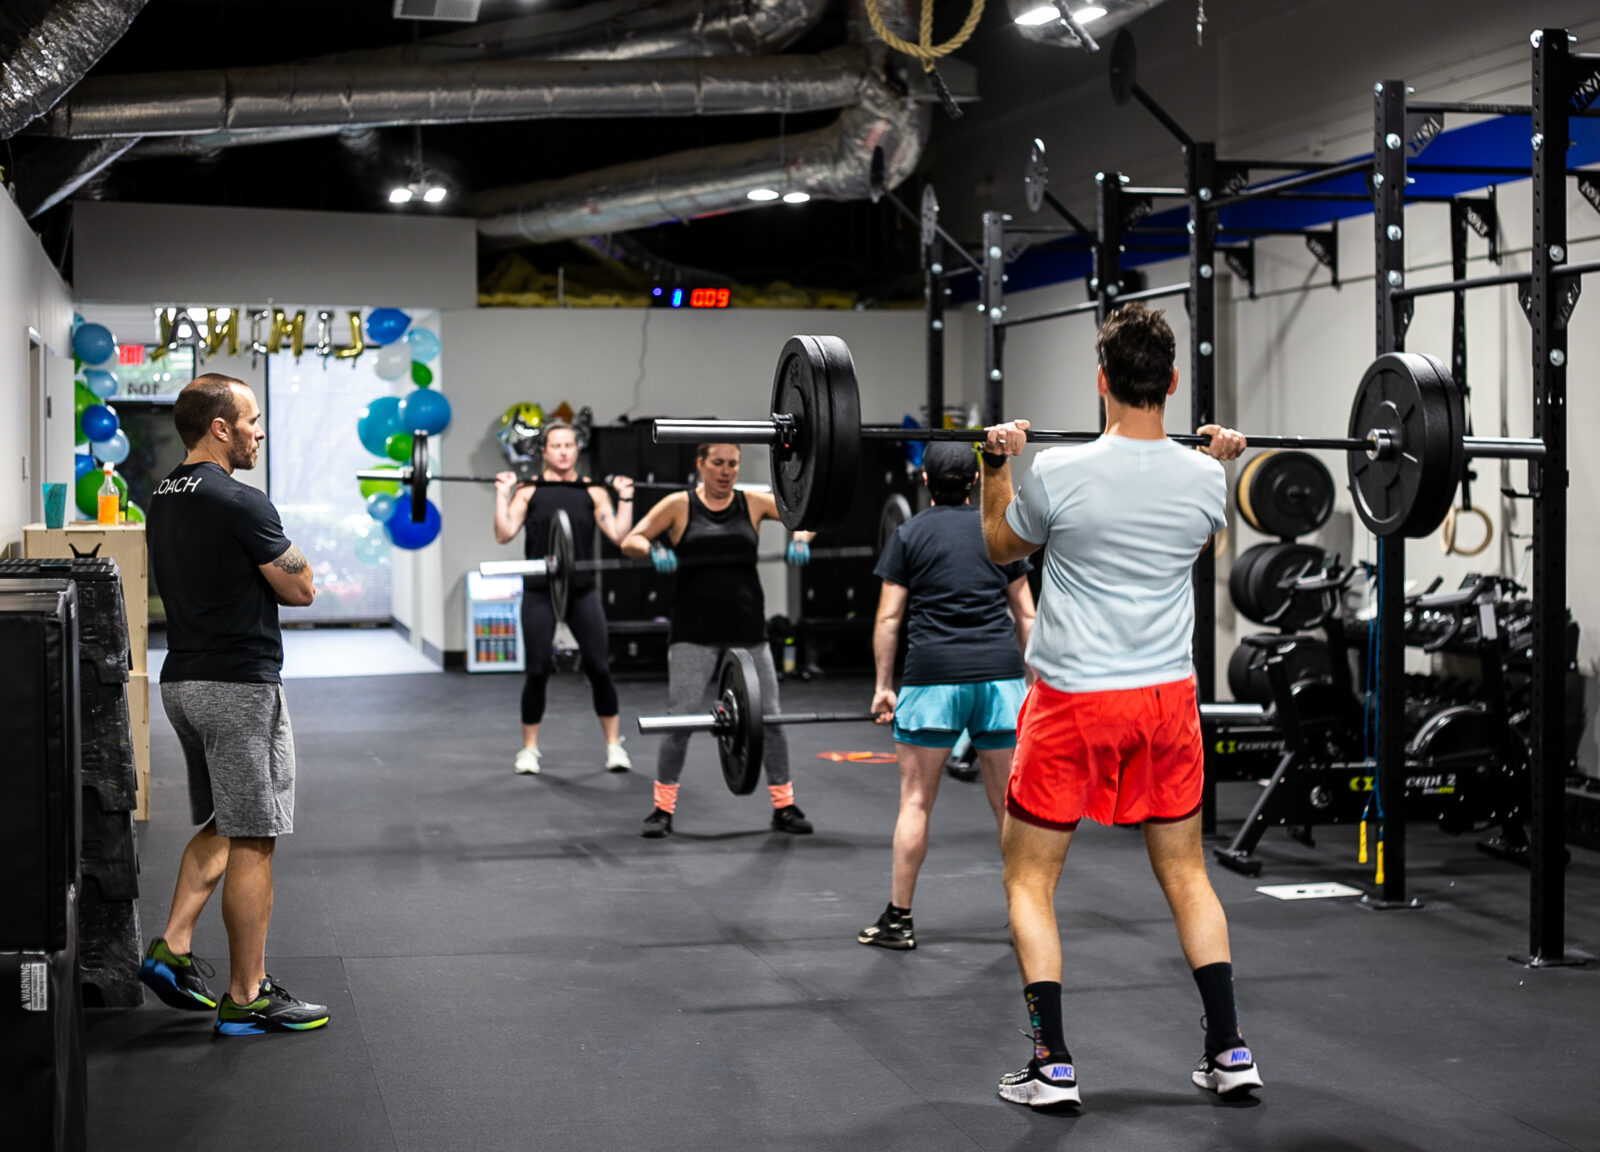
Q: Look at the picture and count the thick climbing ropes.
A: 1